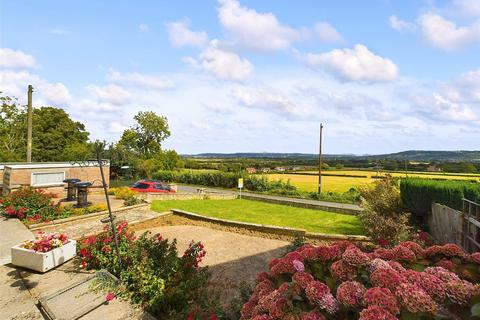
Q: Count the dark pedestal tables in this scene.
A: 2